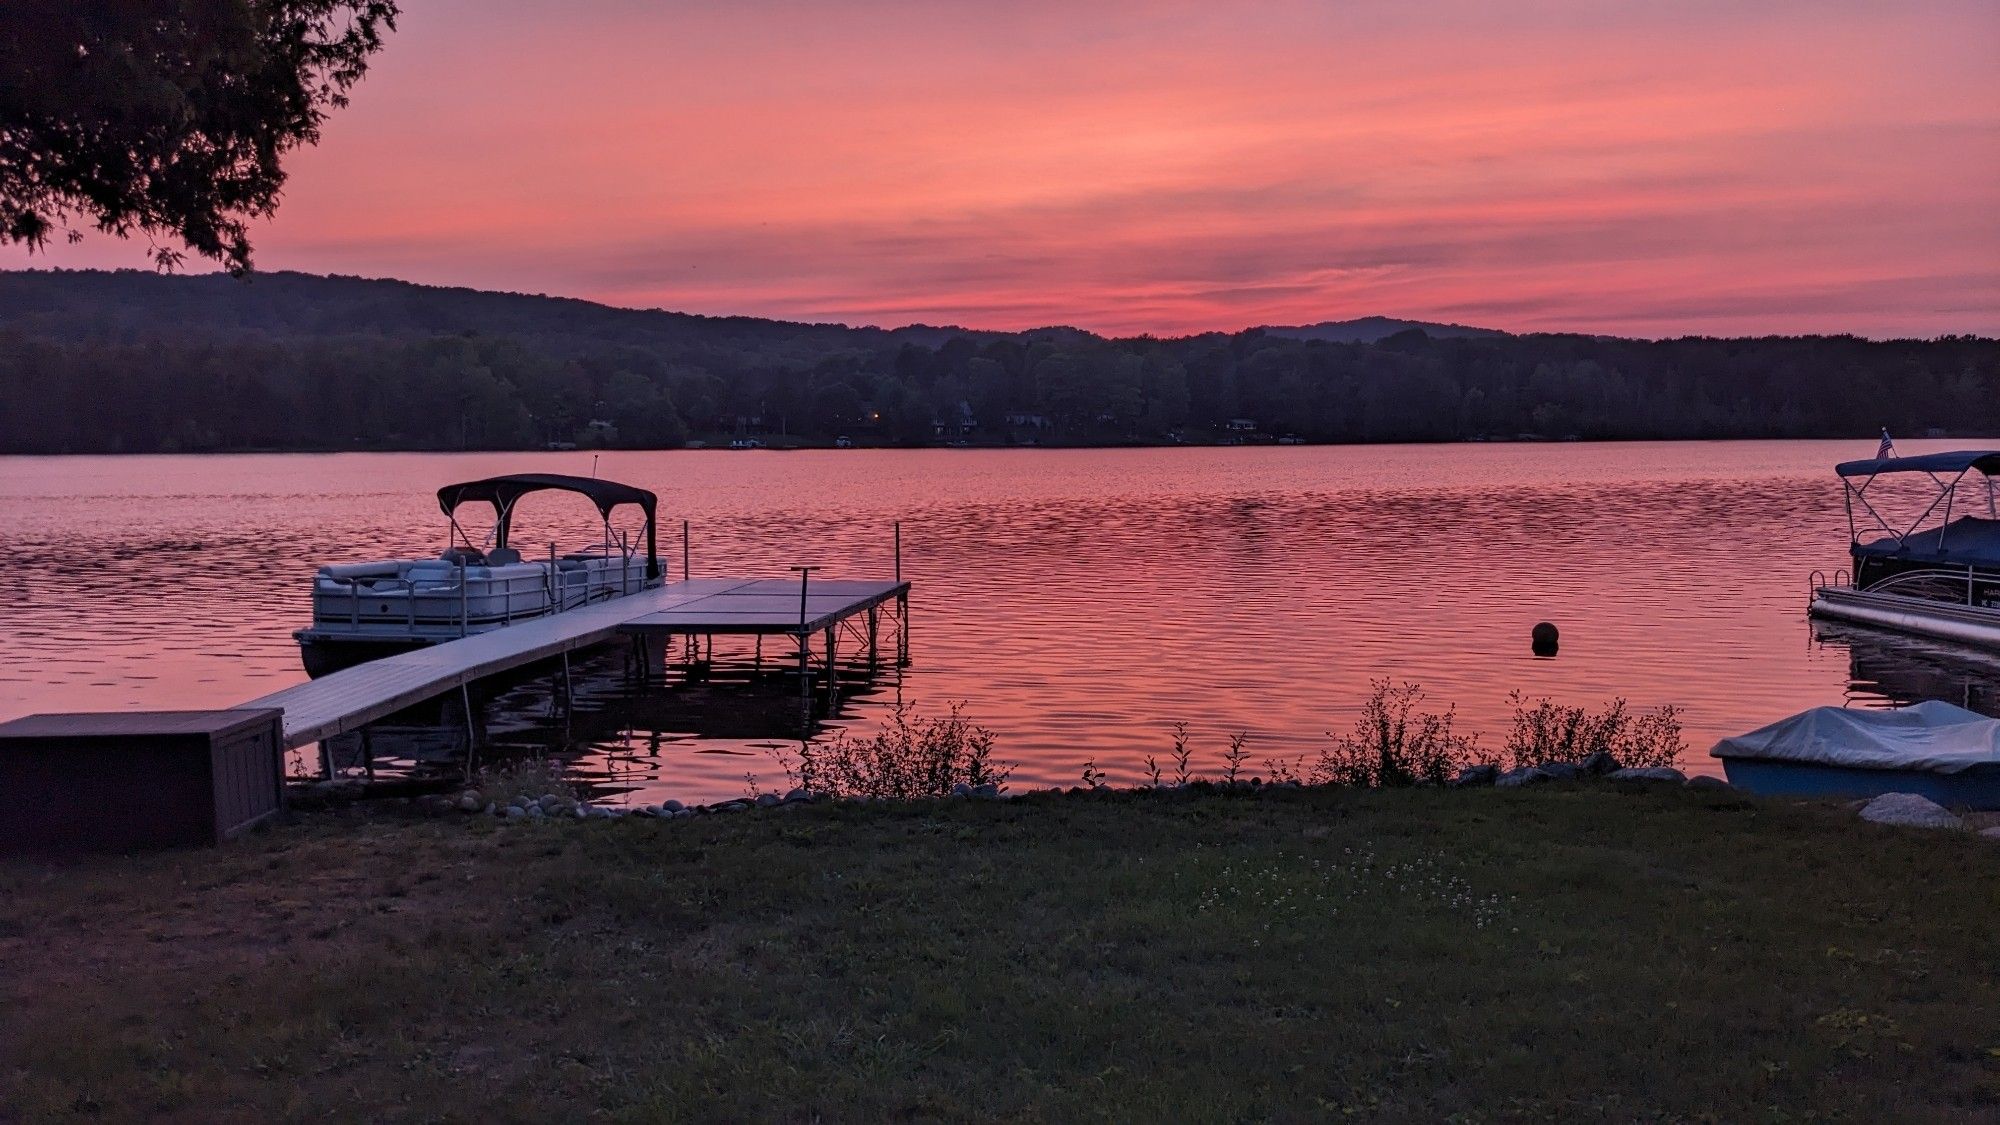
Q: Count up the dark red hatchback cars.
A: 0